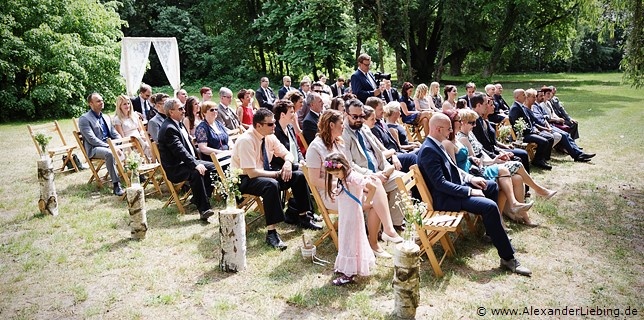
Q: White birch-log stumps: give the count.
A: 4